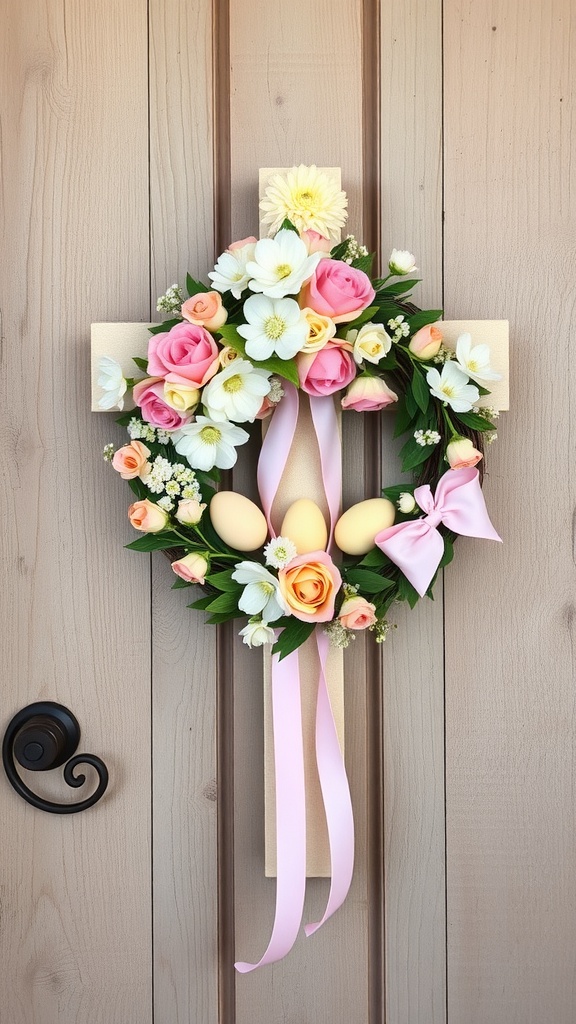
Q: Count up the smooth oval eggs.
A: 3